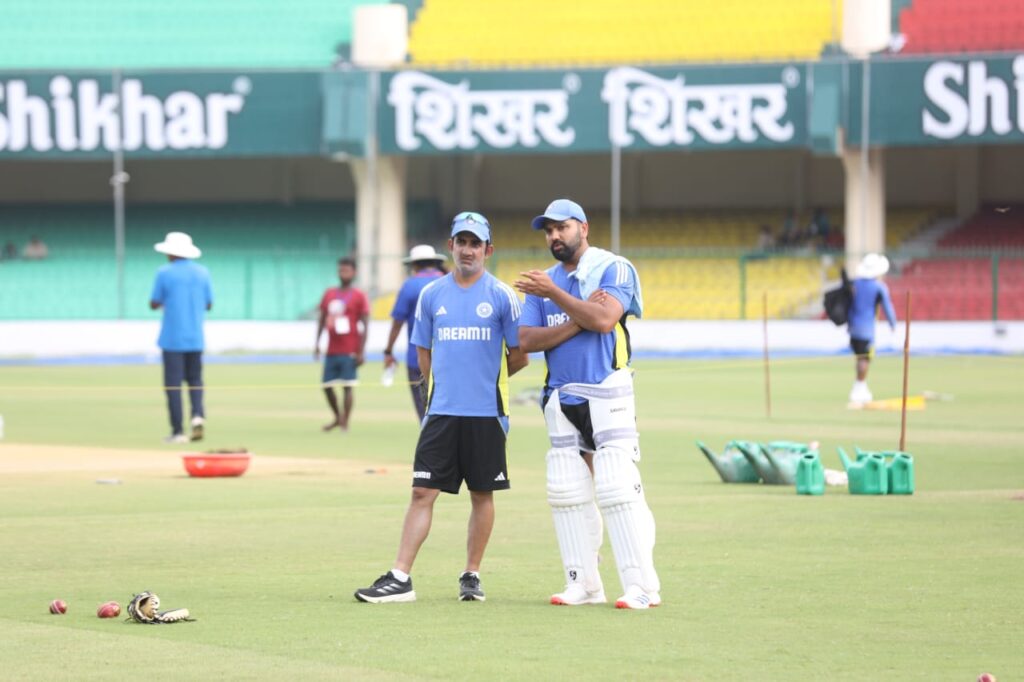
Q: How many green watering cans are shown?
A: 6